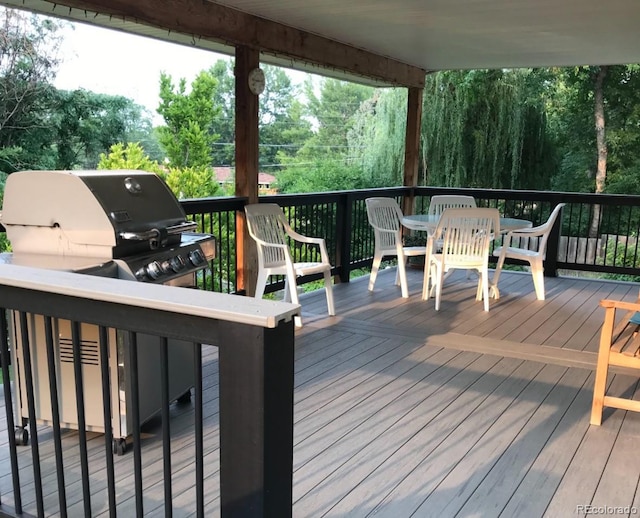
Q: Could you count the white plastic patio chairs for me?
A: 5